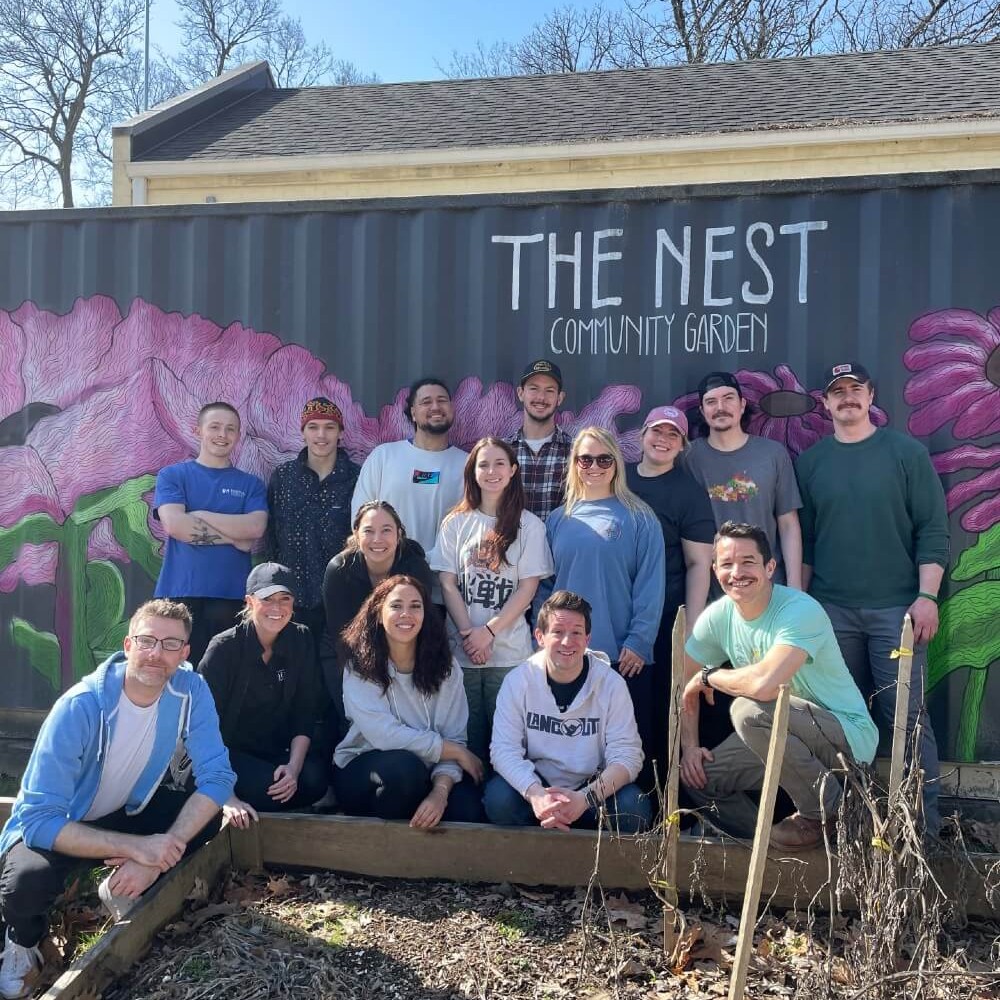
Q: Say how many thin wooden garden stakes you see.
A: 3